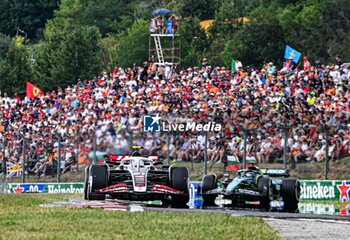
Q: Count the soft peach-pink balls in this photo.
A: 0